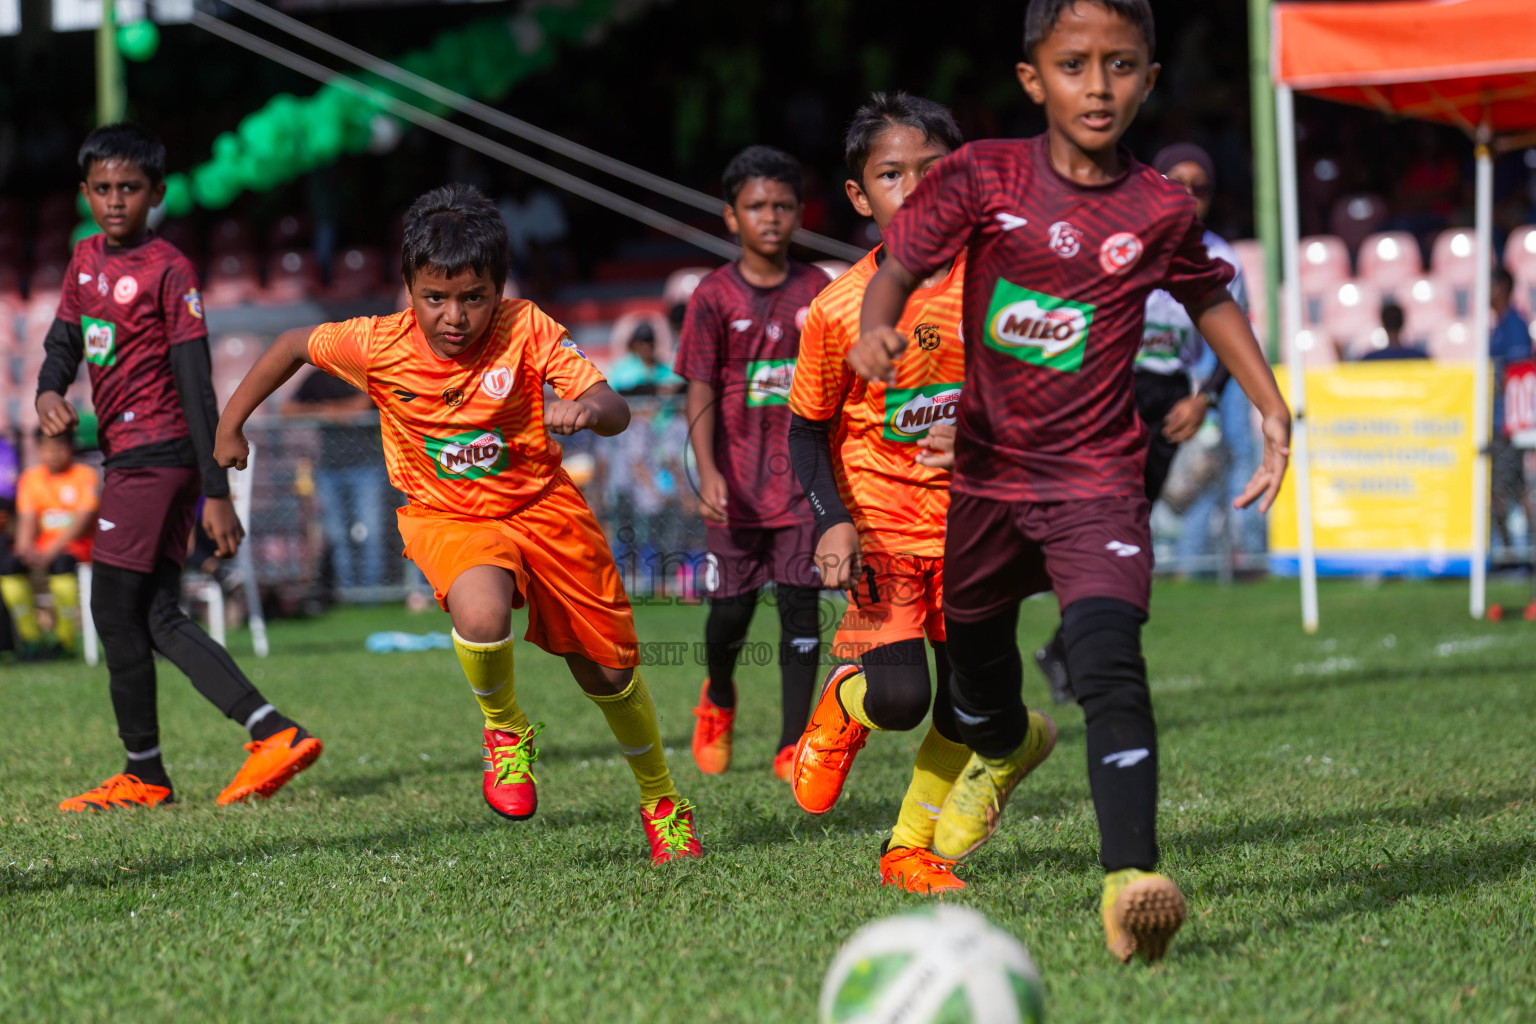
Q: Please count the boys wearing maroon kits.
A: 3